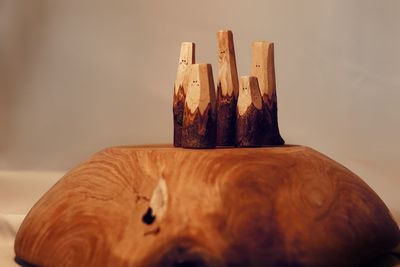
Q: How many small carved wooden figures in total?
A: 5